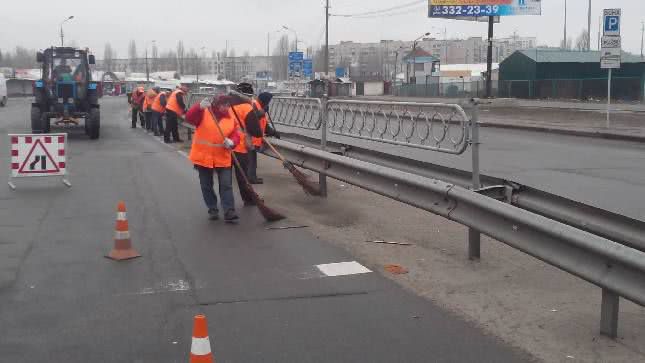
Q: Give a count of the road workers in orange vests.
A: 7